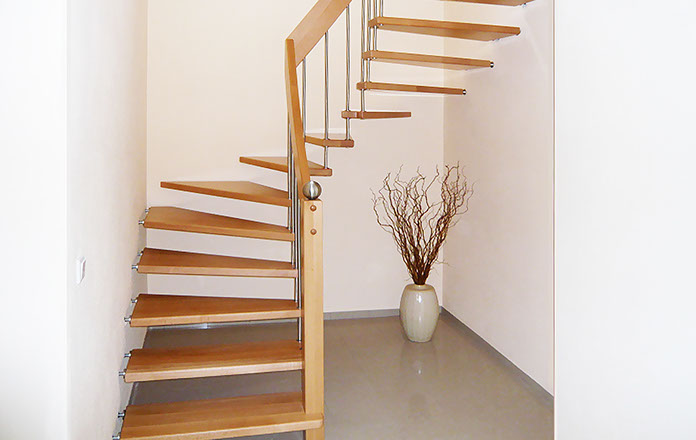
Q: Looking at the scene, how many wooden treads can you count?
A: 13